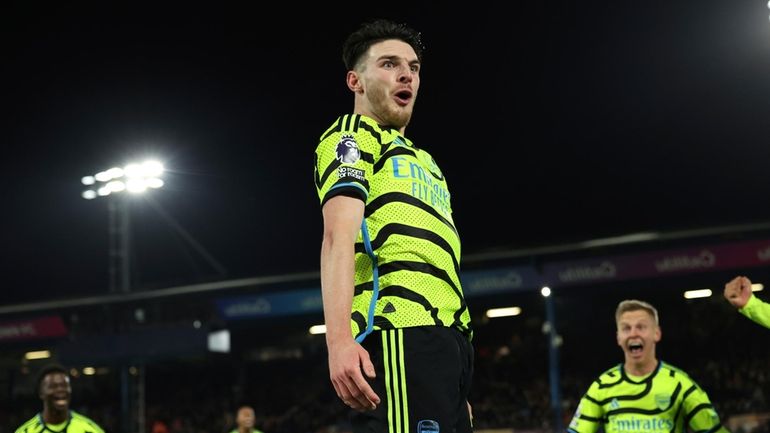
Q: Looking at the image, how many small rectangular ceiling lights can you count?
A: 5